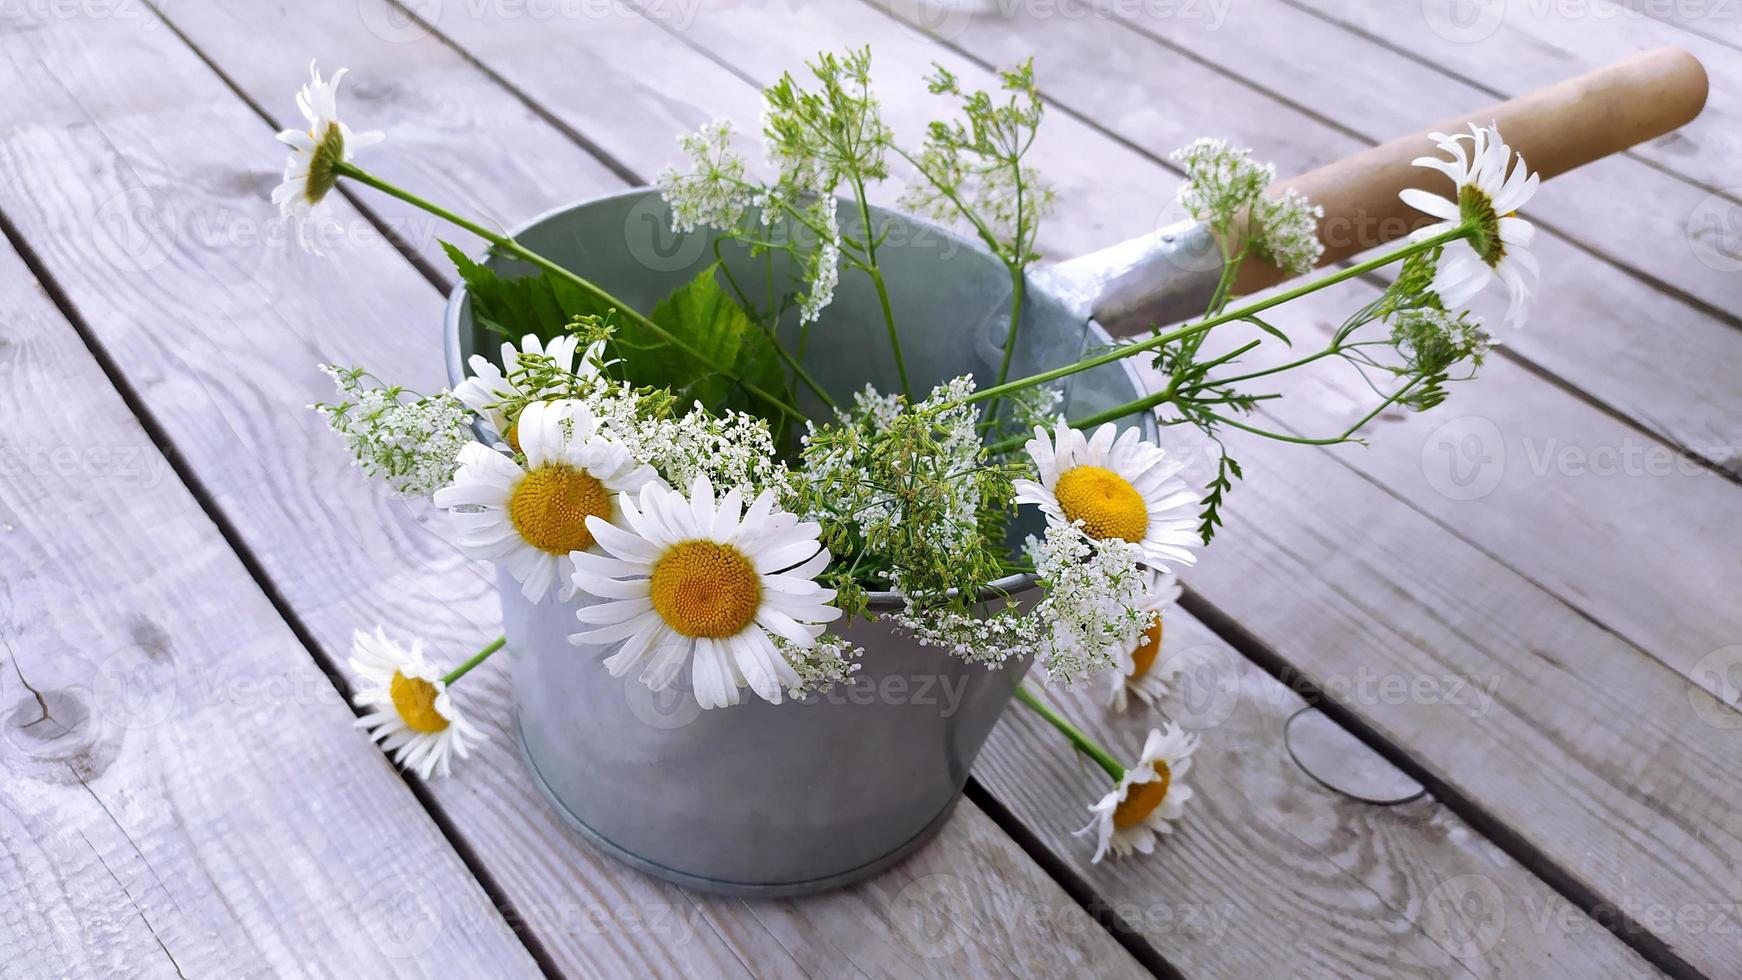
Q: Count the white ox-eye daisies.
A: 9